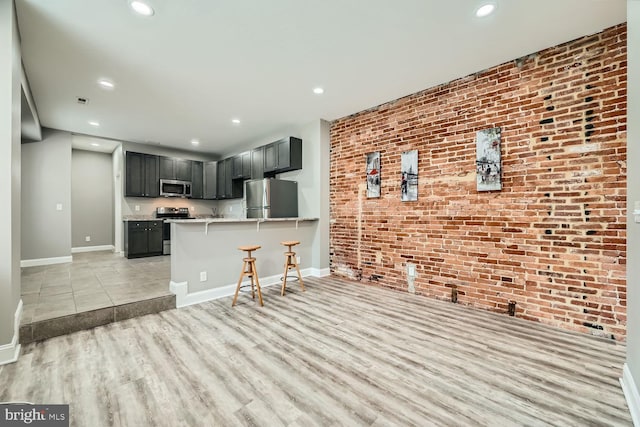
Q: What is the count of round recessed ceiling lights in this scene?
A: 8